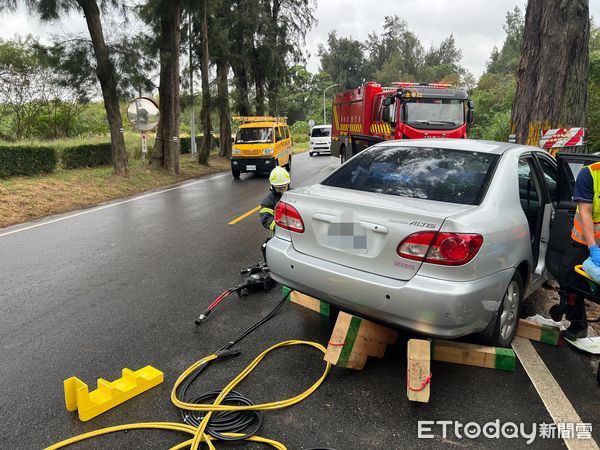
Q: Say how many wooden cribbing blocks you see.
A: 5